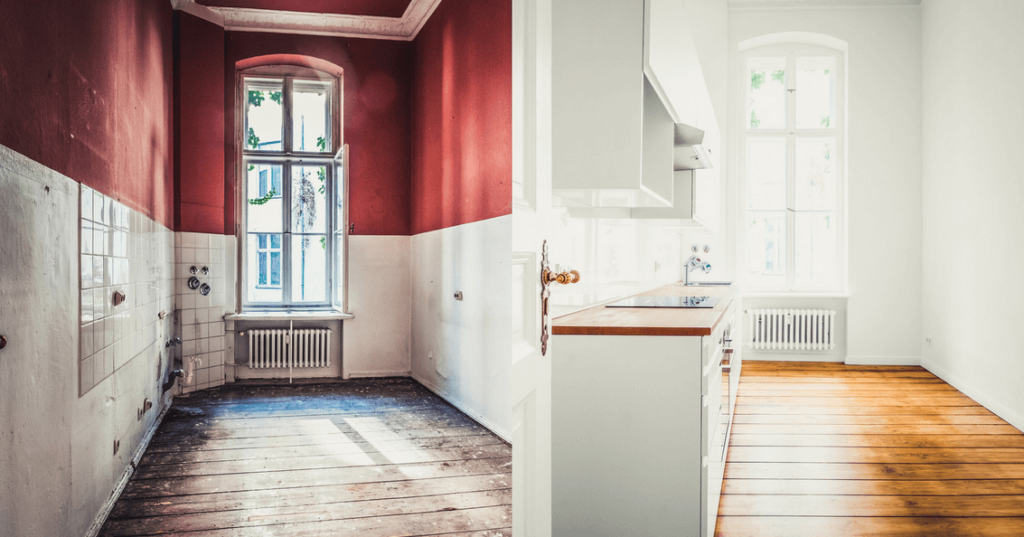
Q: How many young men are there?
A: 0